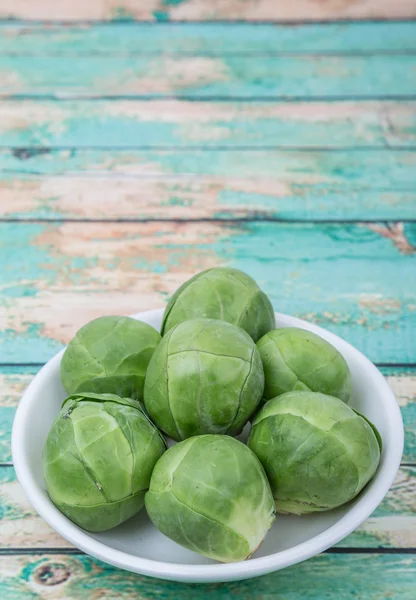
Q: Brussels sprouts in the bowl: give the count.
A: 7